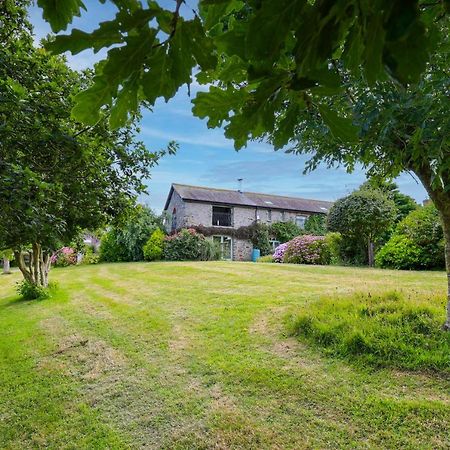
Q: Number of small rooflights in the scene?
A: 2